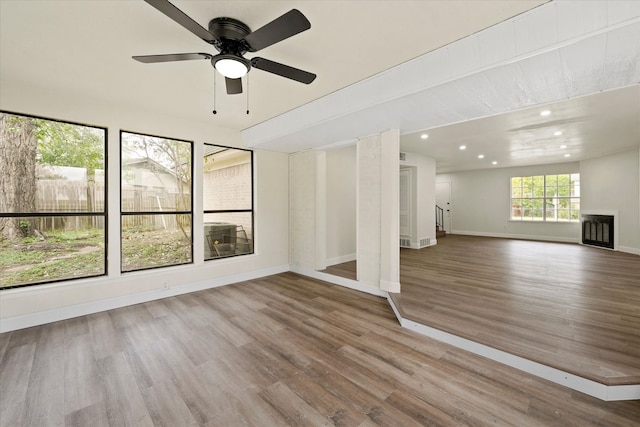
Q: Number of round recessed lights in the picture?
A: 8